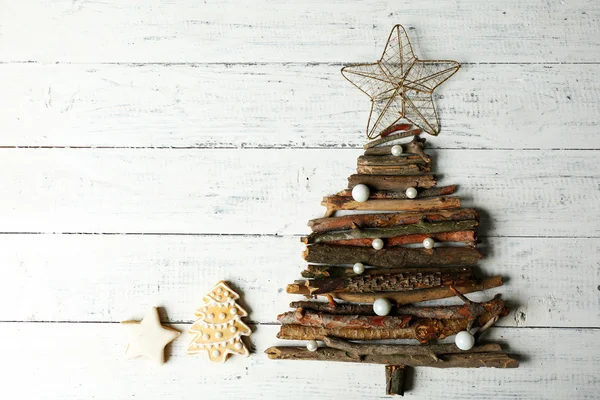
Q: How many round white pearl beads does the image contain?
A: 9